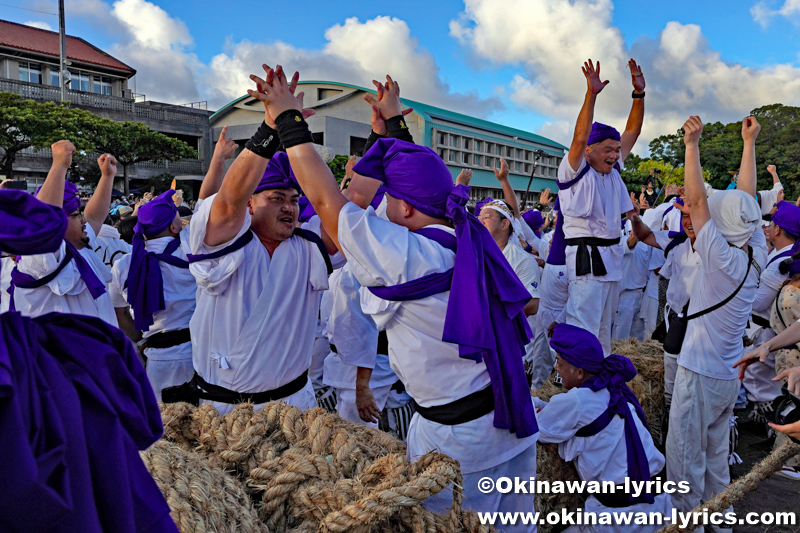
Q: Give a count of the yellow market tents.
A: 0